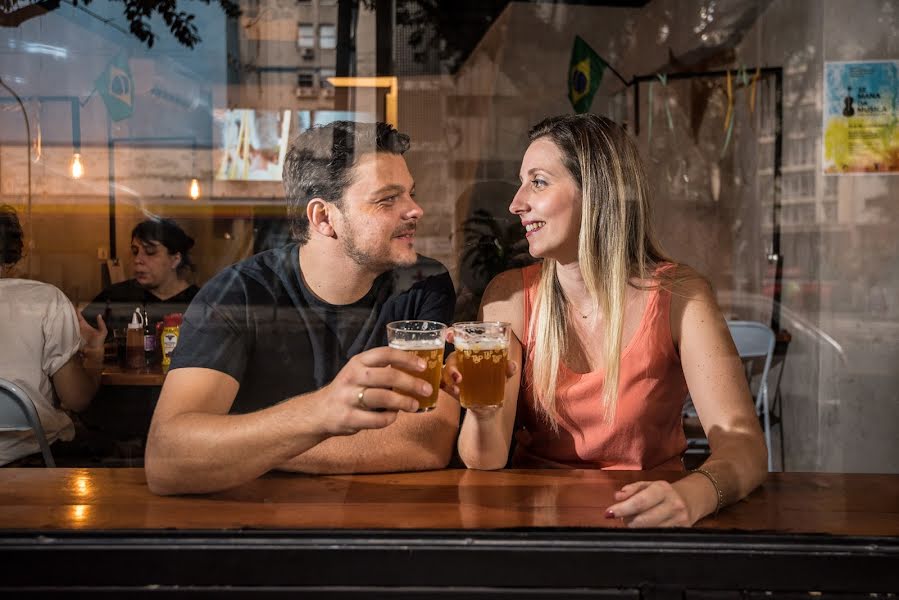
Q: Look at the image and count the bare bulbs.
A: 2